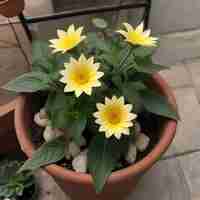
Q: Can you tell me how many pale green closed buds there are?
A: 1